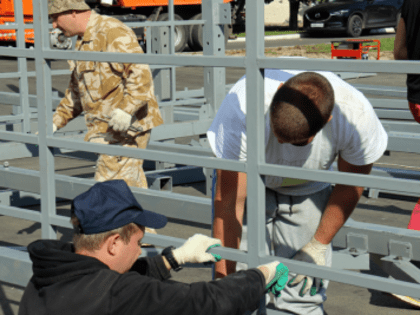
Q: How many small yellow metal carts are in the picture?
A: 0